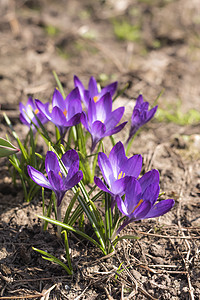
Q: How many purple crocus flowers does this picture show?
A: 8